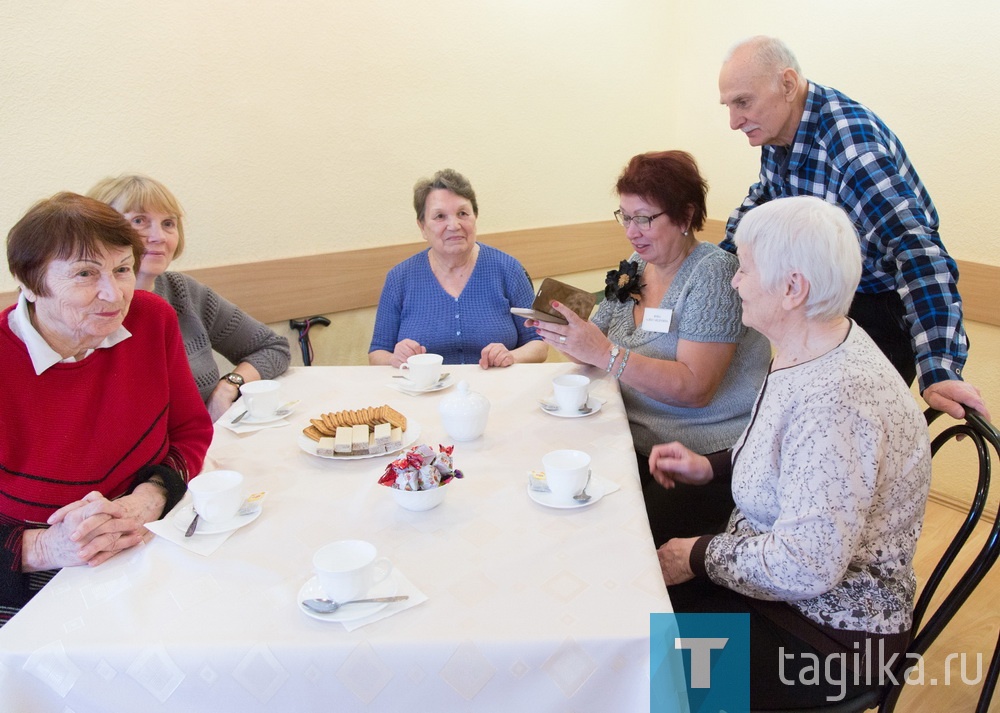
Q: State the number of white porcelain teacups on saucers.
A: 6